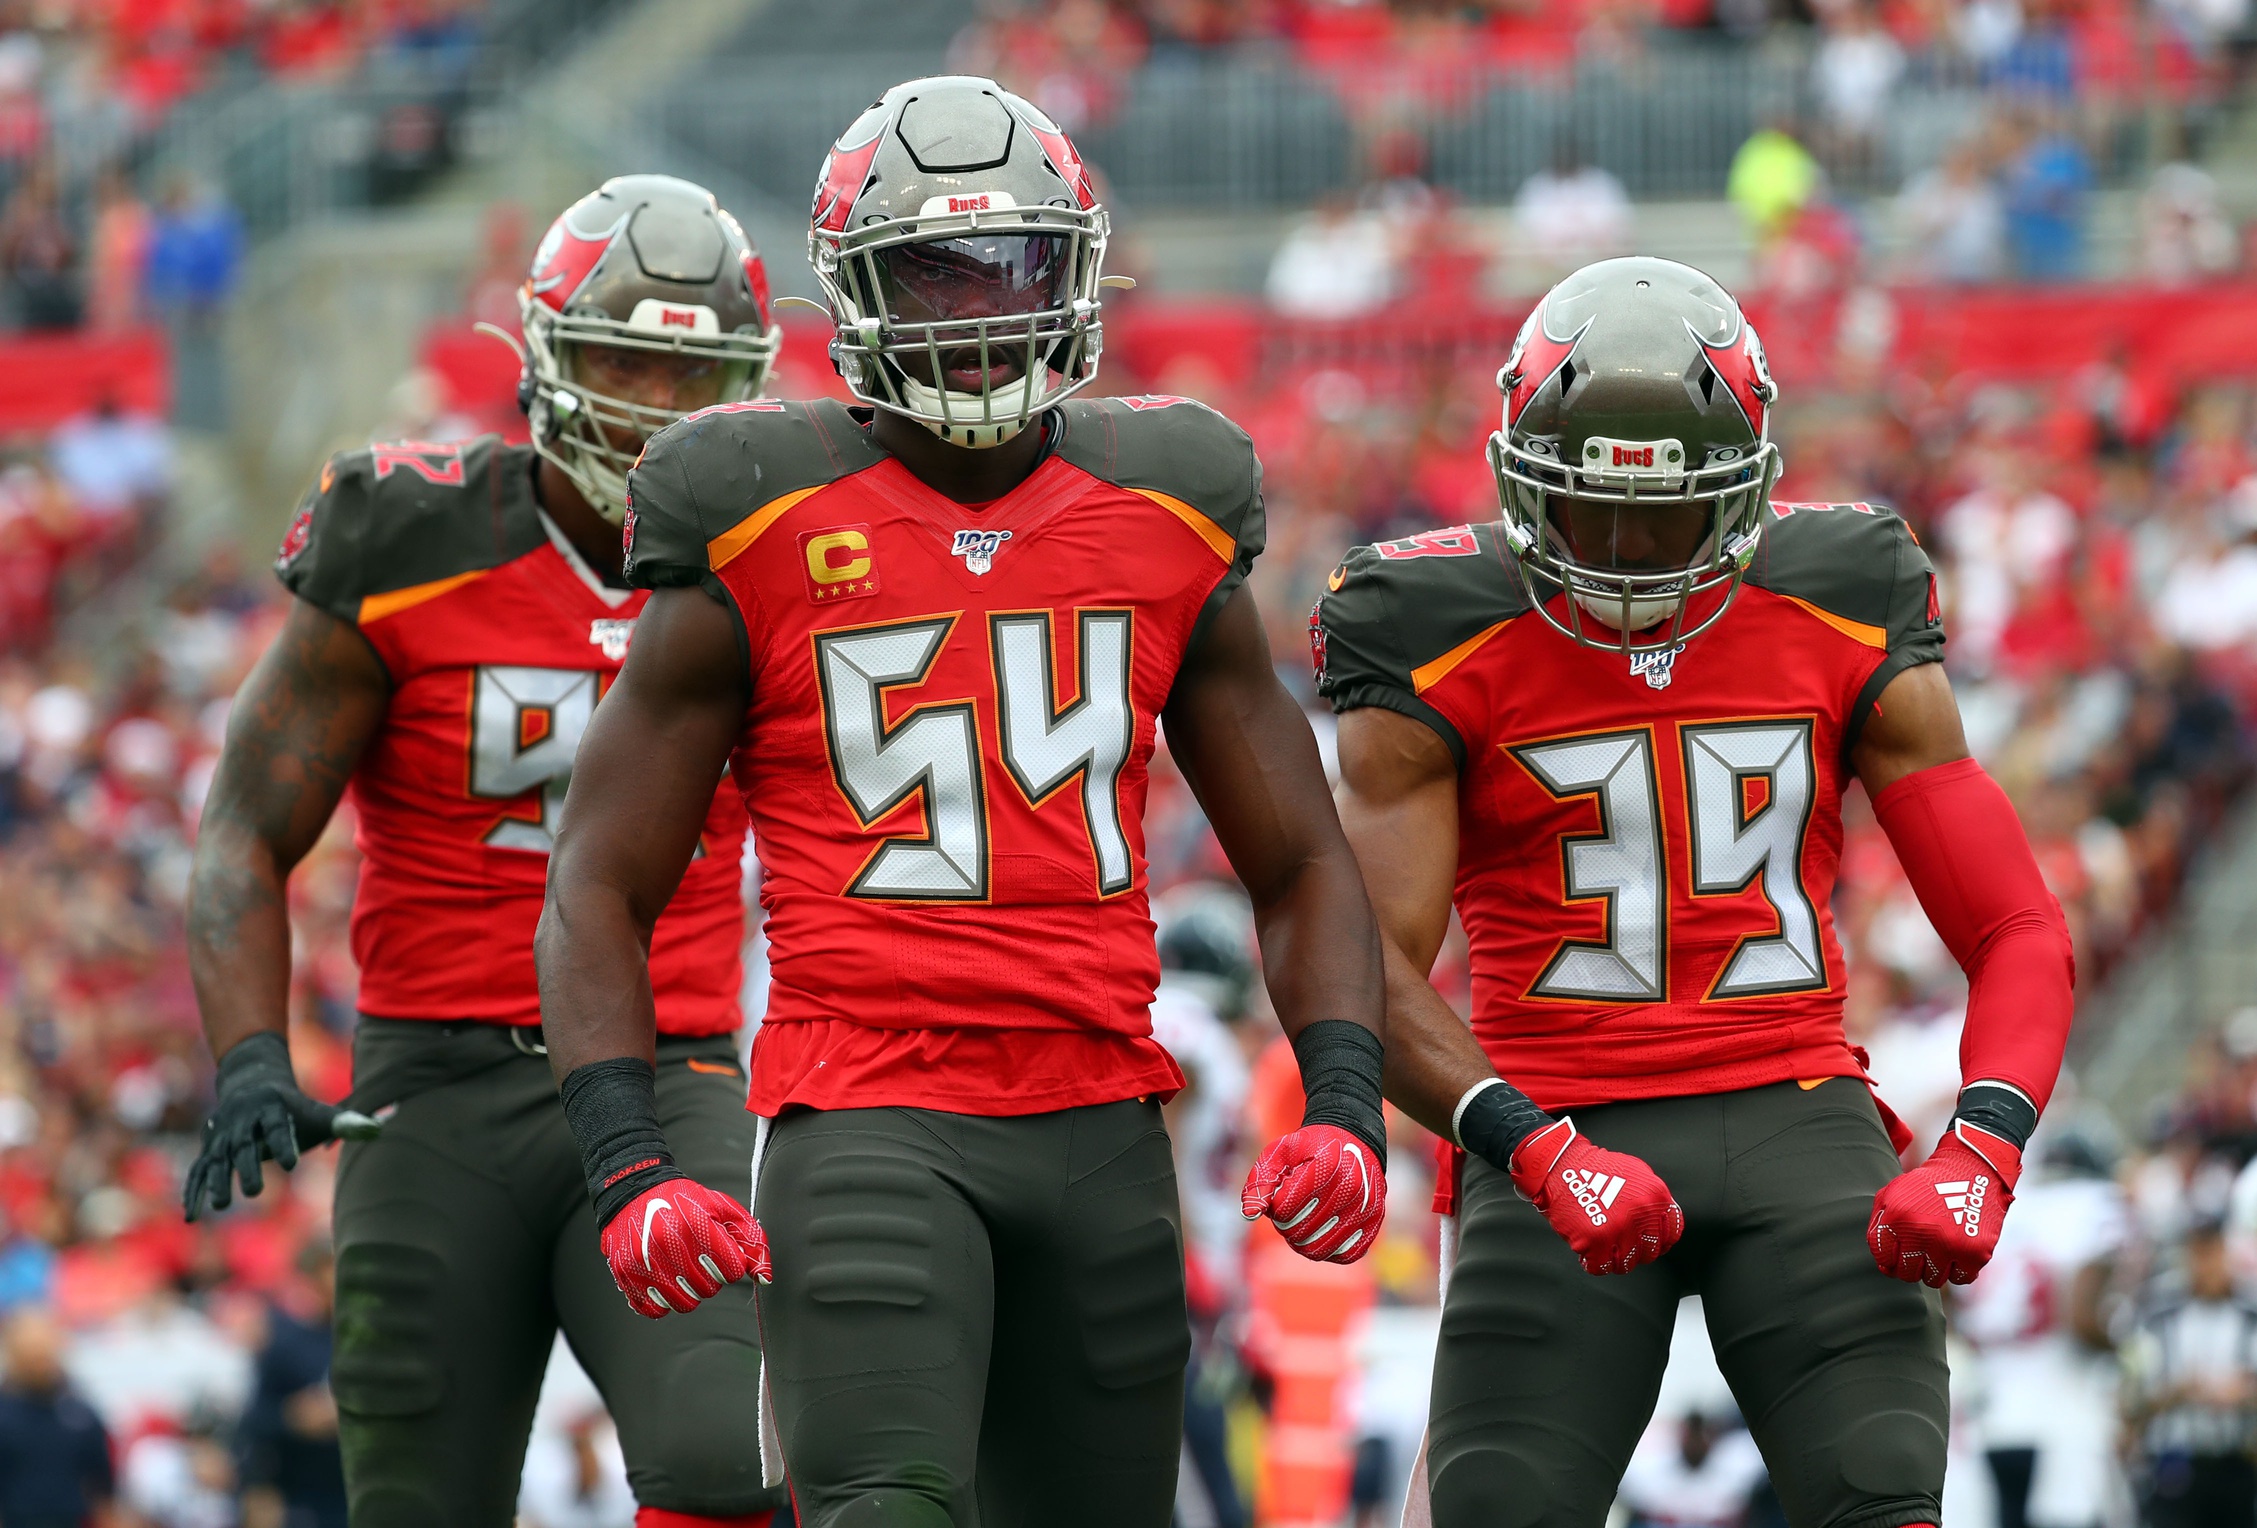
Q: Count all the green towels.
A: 0